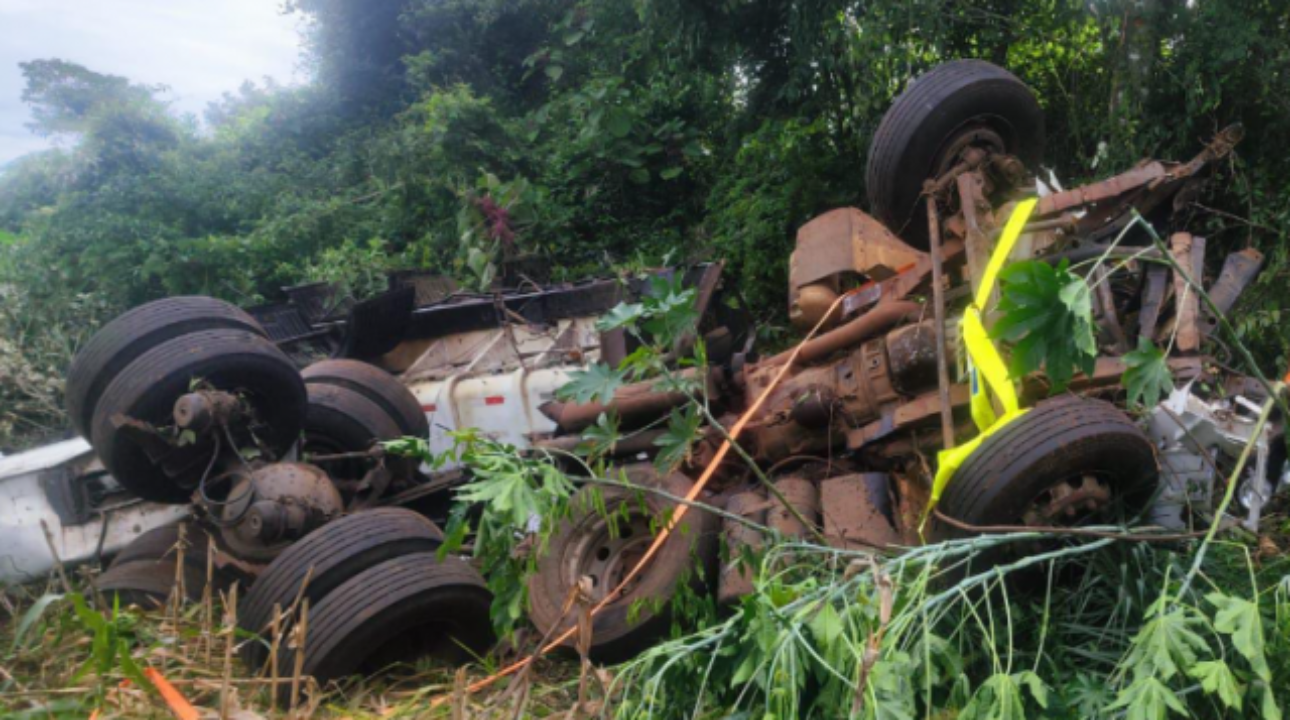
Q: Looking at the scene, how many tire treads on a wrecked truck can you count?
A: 11